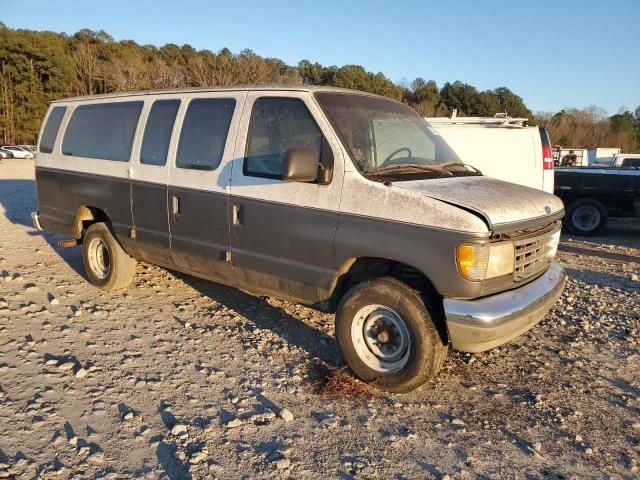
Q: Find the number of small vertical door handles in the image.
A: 2